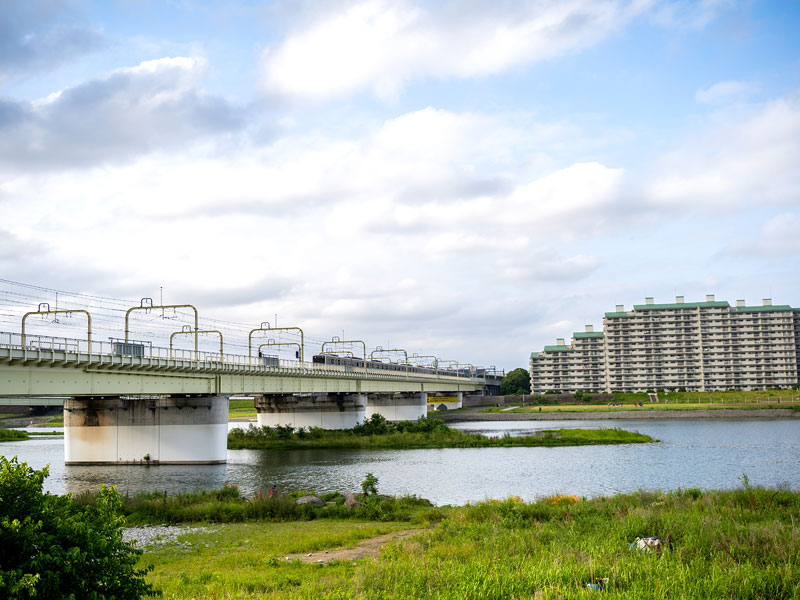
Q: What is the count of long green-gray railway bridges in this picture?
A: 1